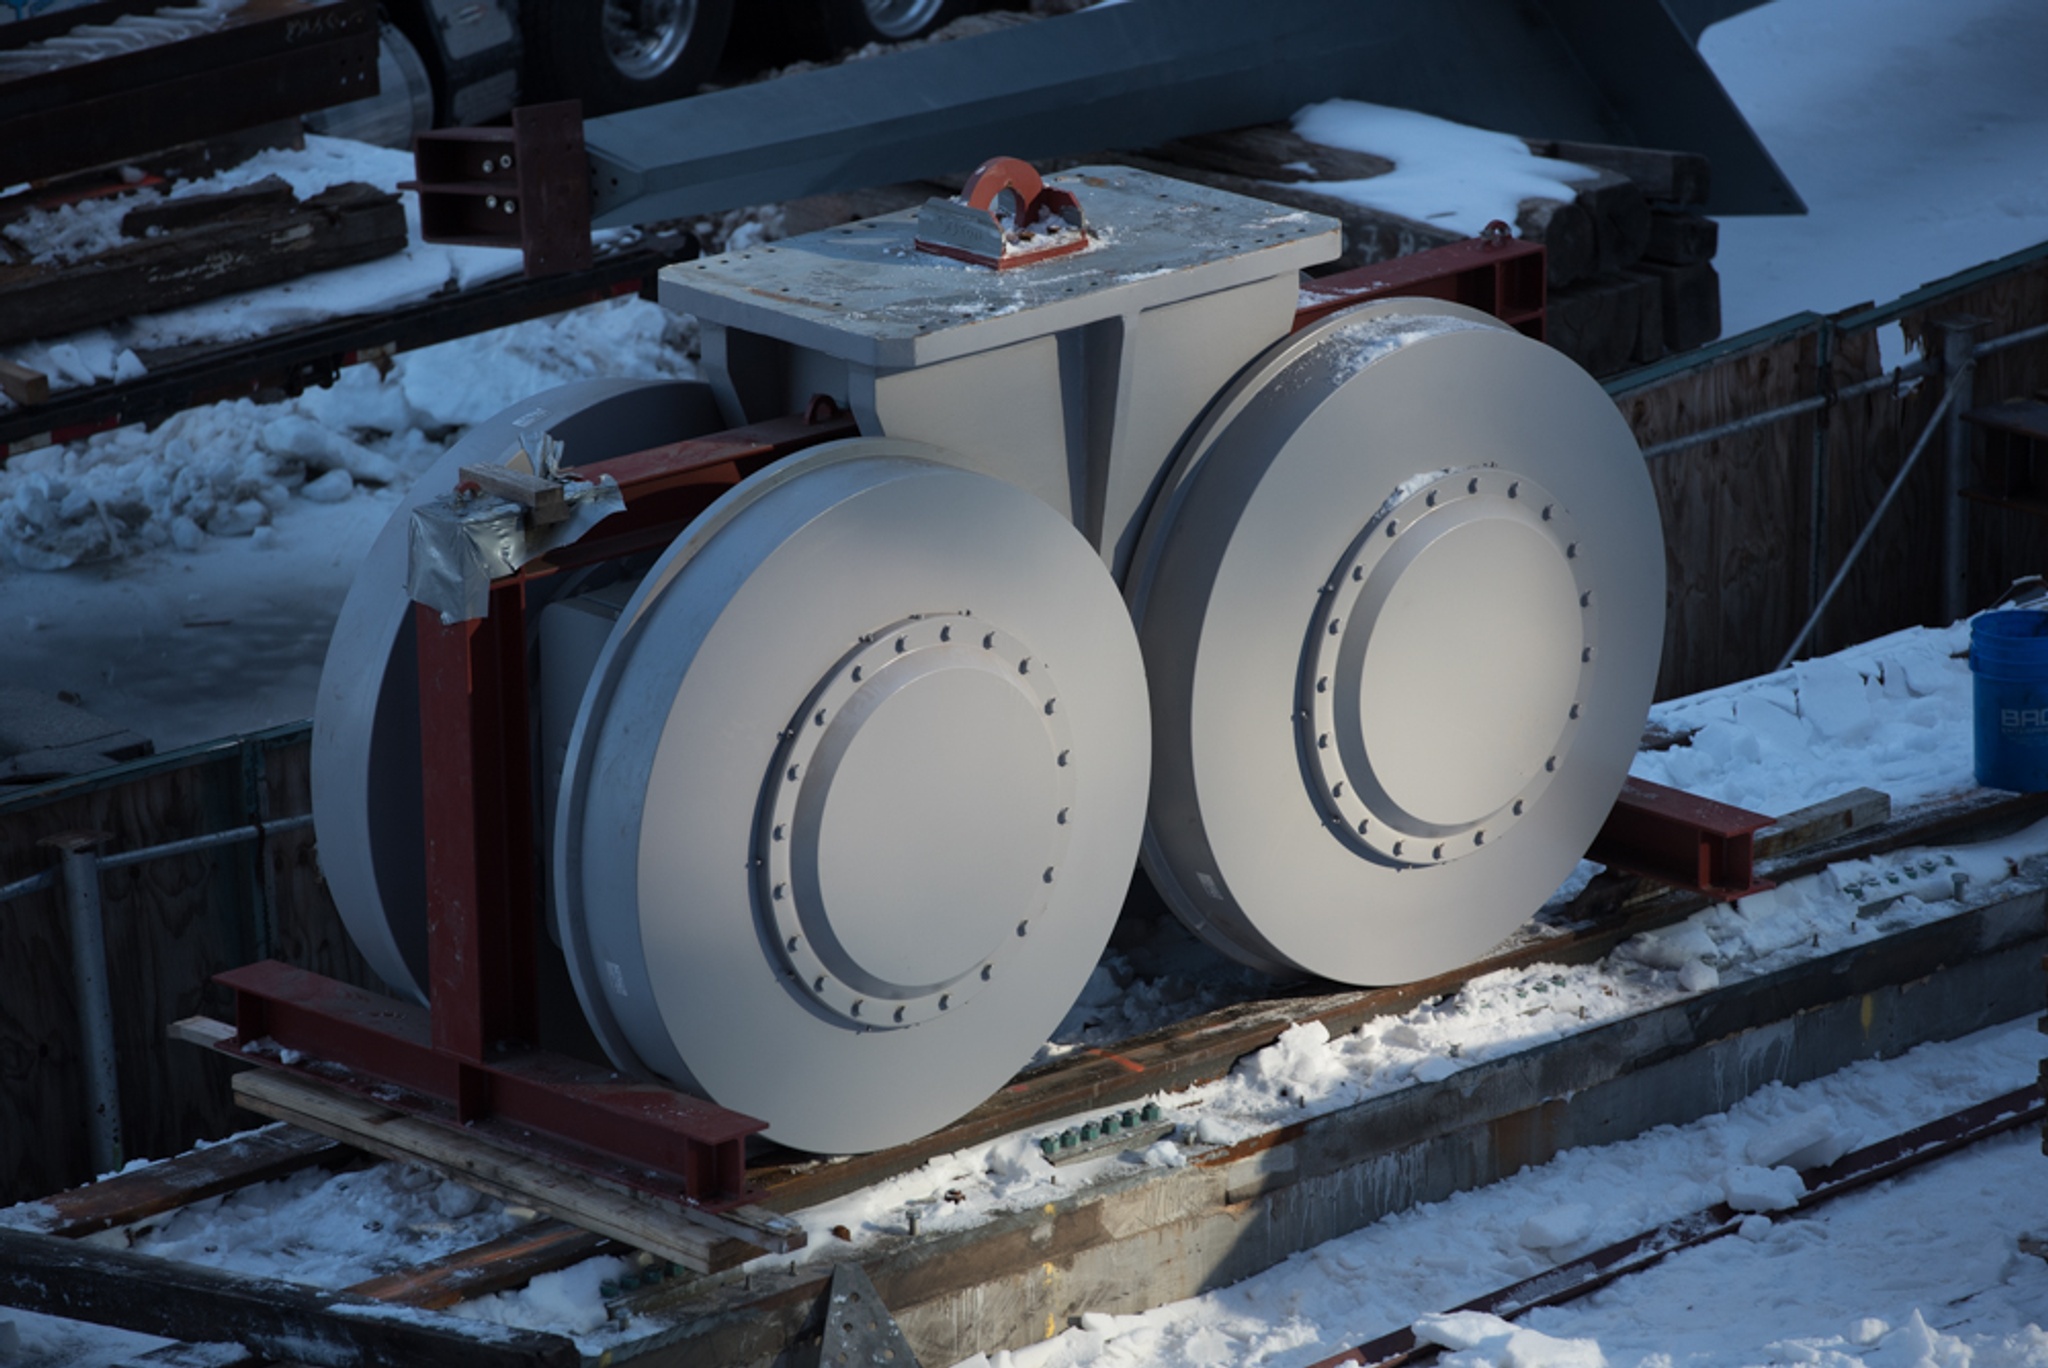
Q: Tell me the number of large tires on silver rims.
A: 2